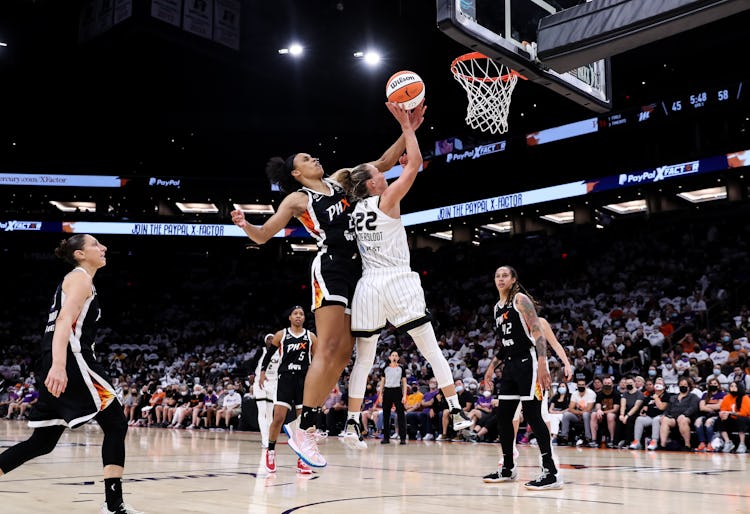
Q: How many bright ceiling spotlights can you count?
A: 2